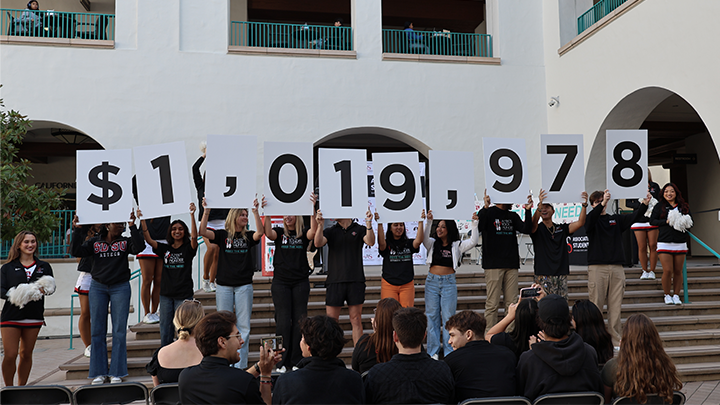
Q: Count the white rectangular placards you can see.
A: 10